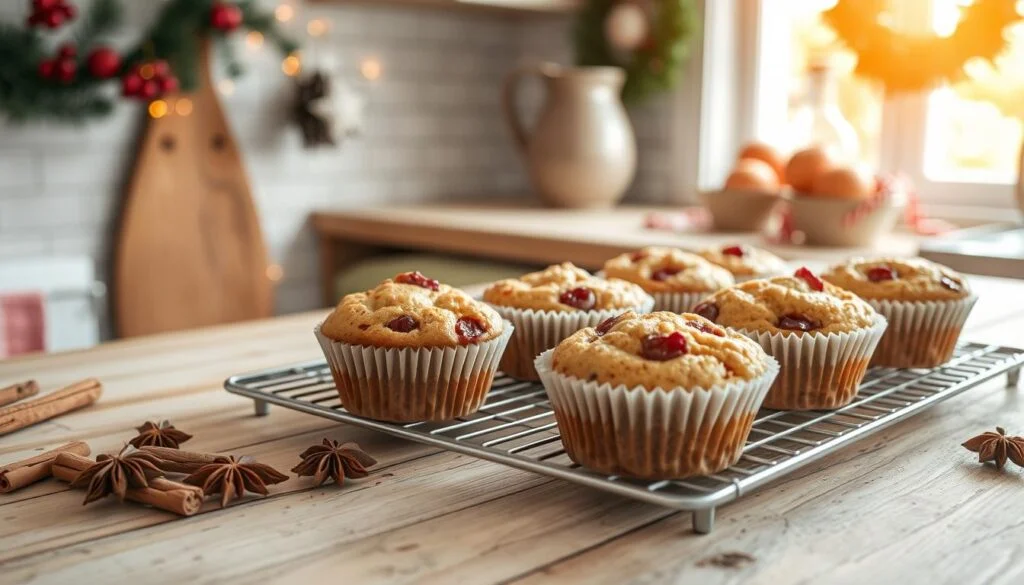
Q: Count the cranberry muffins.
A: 7